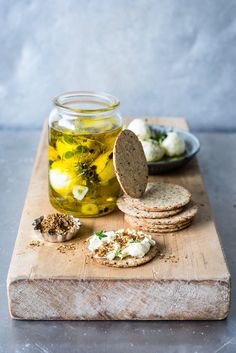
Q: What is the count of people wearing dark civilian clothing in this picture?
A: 0